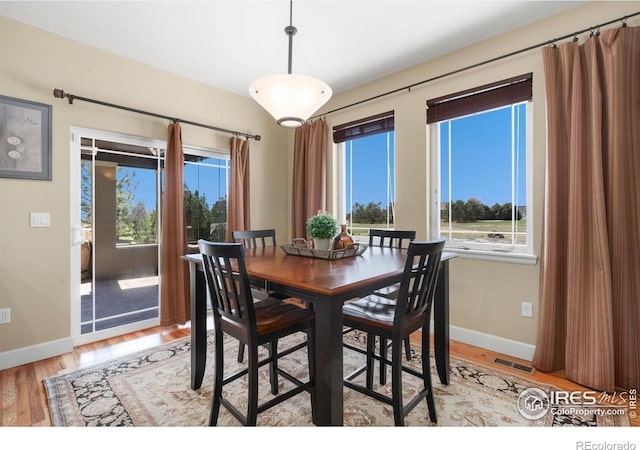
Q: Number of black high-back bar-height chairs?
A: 4